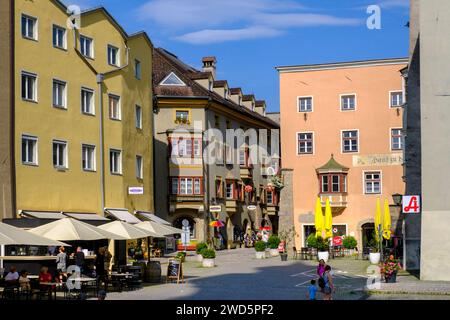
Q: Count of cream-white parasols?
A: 4